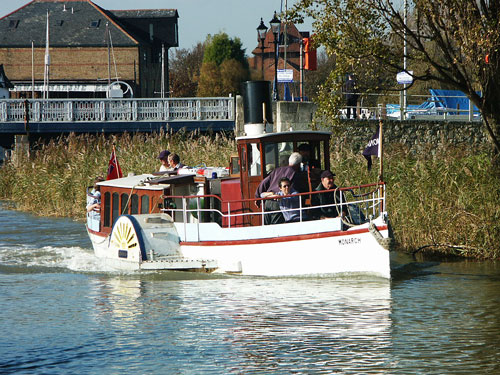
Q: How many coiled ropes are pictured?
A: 1